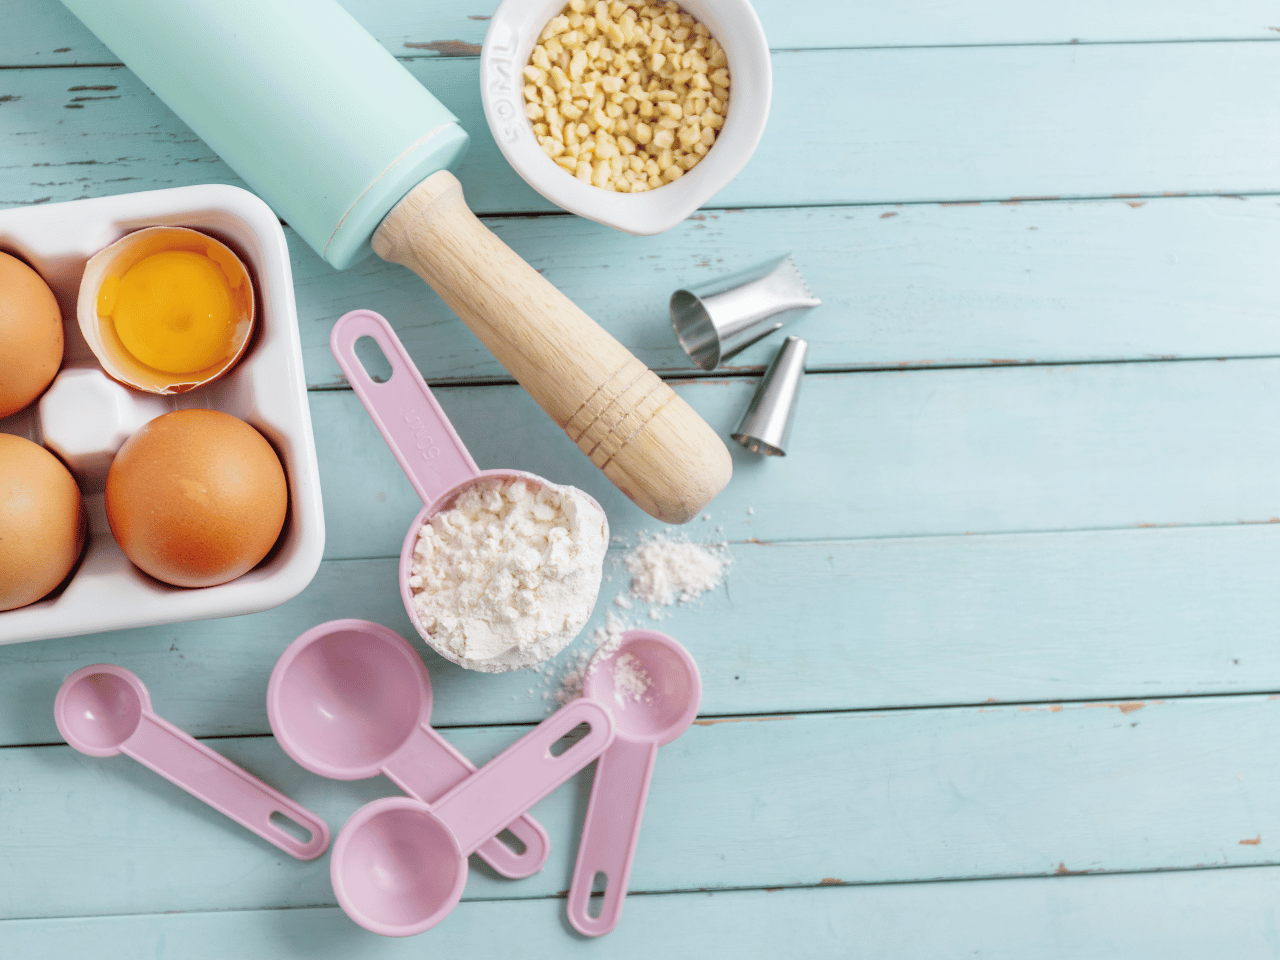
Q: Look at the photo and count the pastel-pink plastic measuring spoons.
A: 5